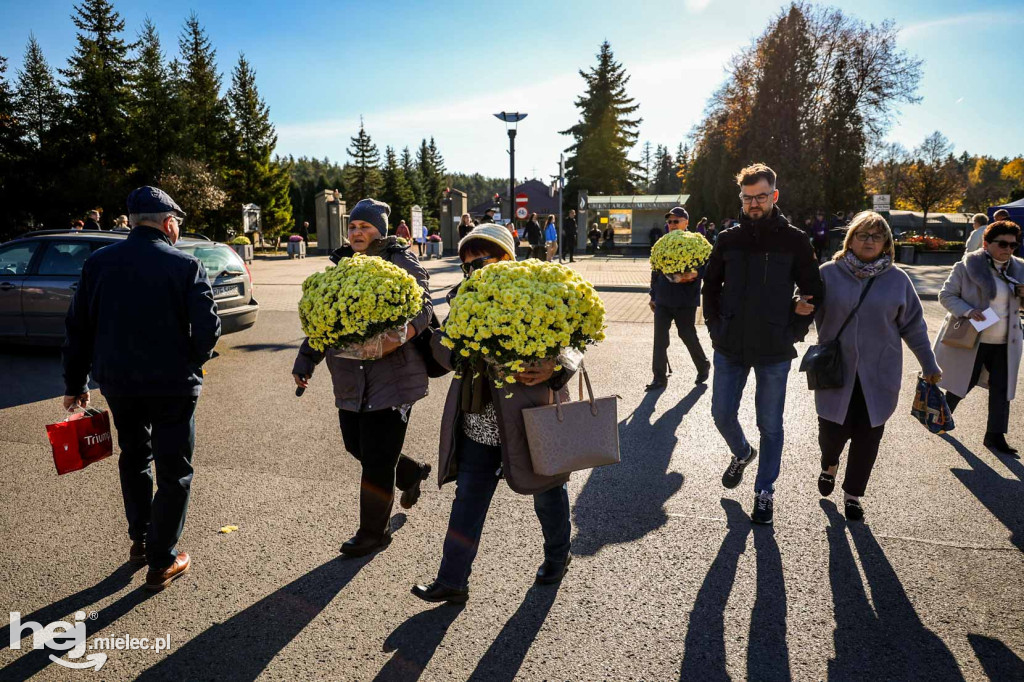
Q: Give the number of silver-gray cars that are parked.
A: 1